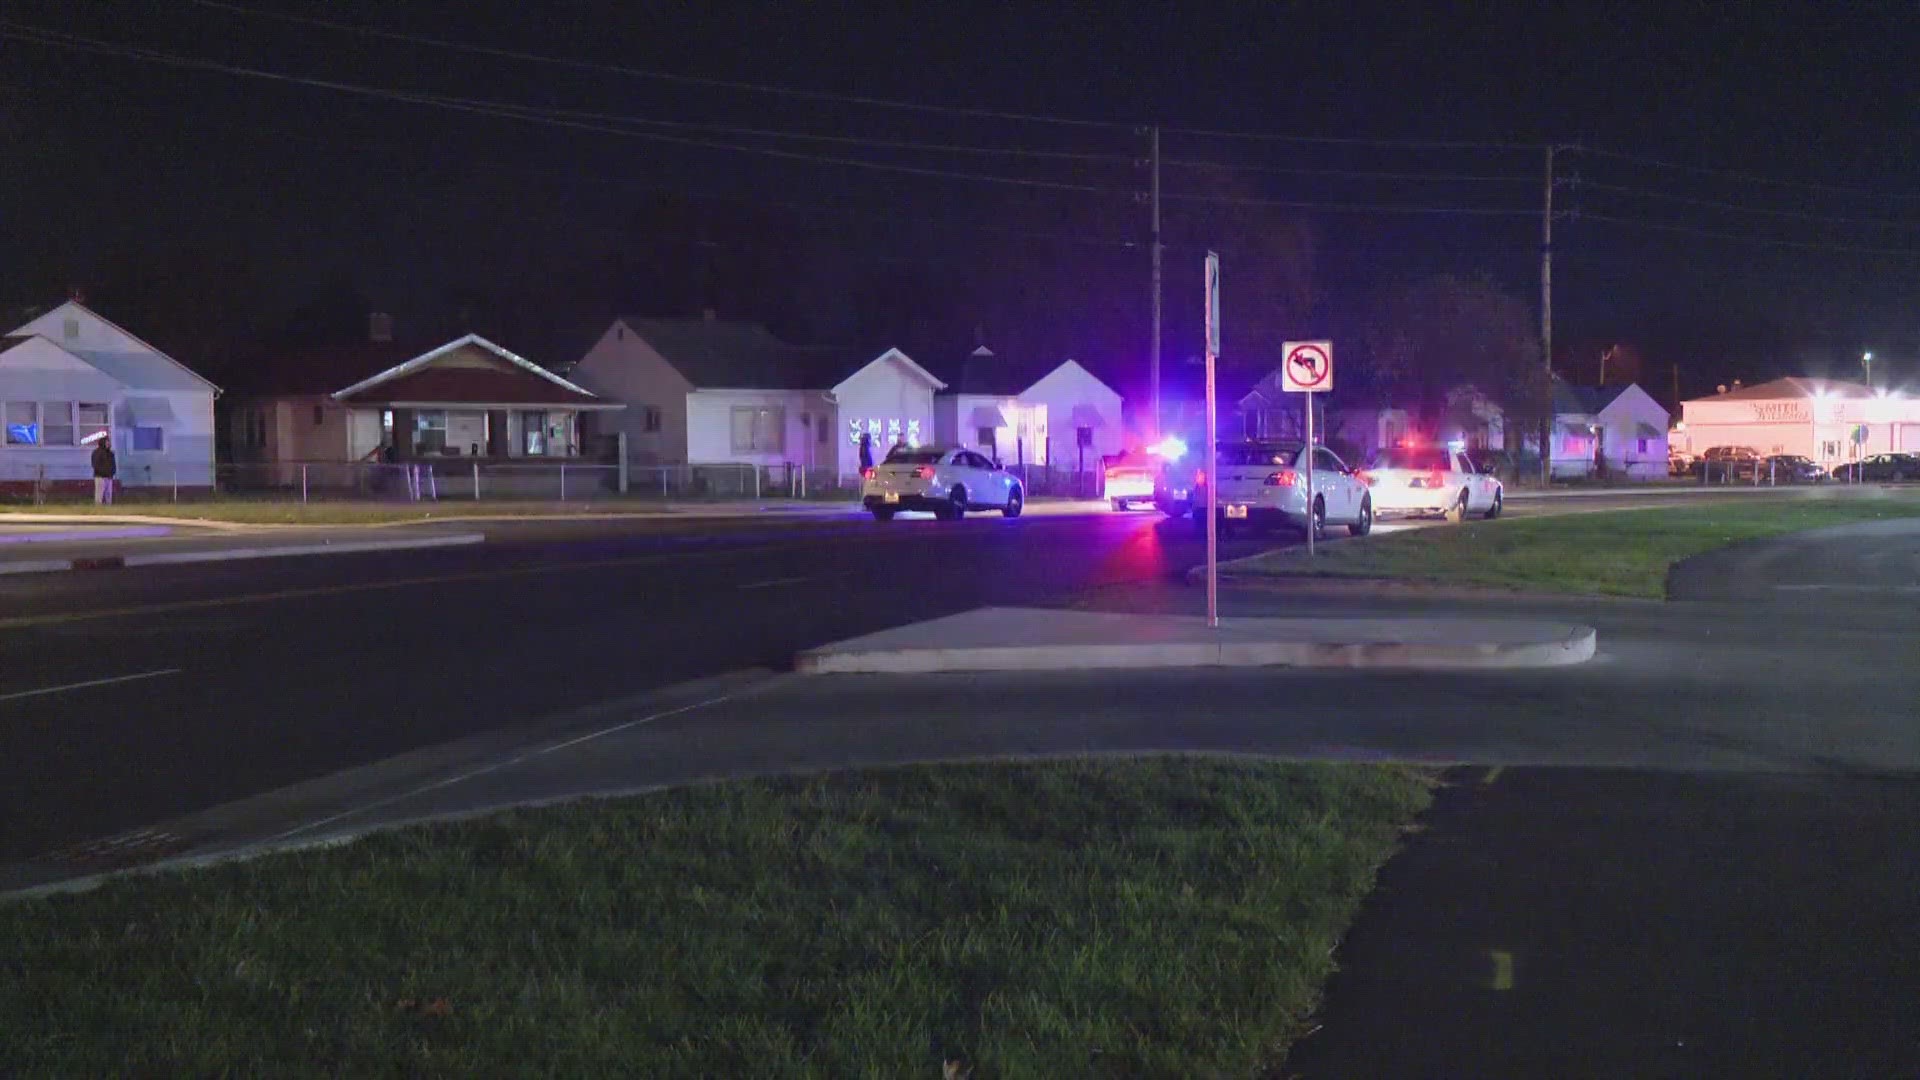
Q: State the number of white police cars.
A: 4